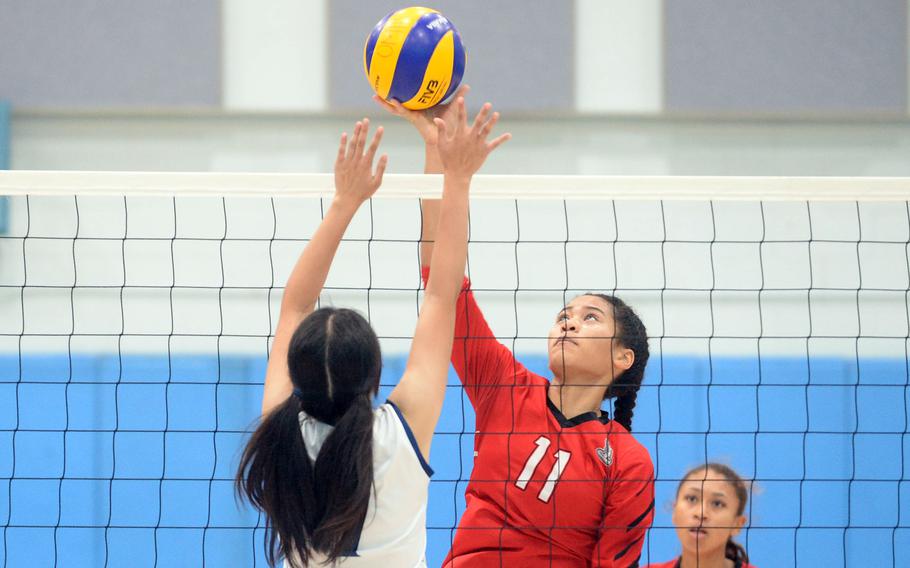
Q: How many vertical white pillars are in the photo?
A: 2